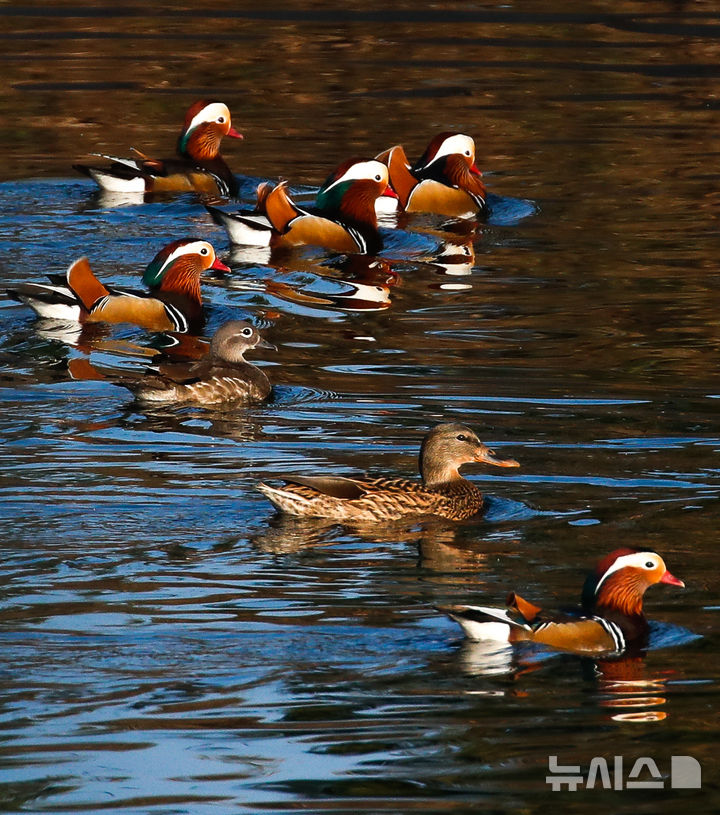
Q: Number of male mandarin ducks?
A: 5